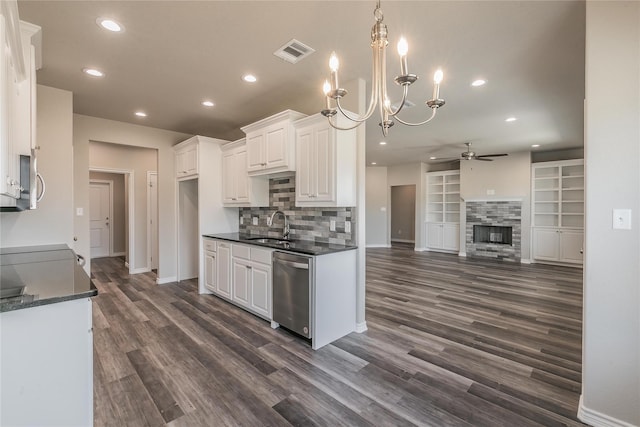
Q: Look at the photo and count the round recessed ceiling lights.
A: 11